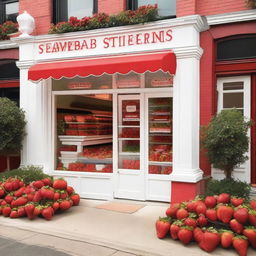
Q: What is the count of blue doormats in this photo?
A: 0